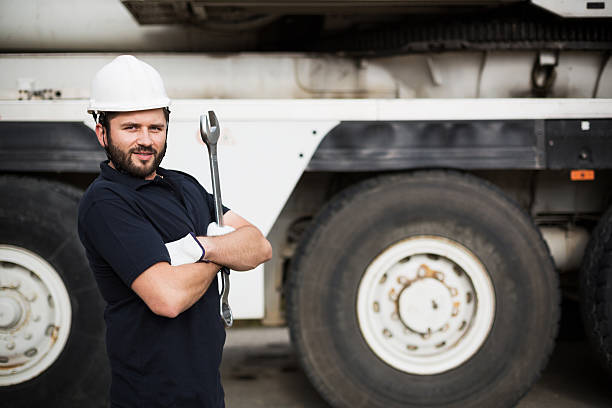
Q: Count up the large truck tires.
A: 3